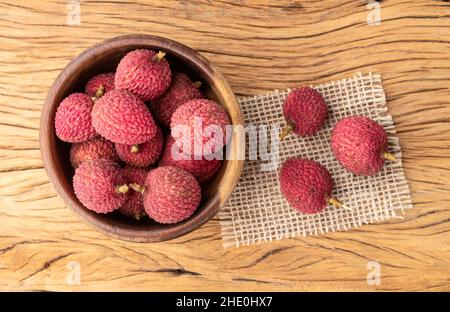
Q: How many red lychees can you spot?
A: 15